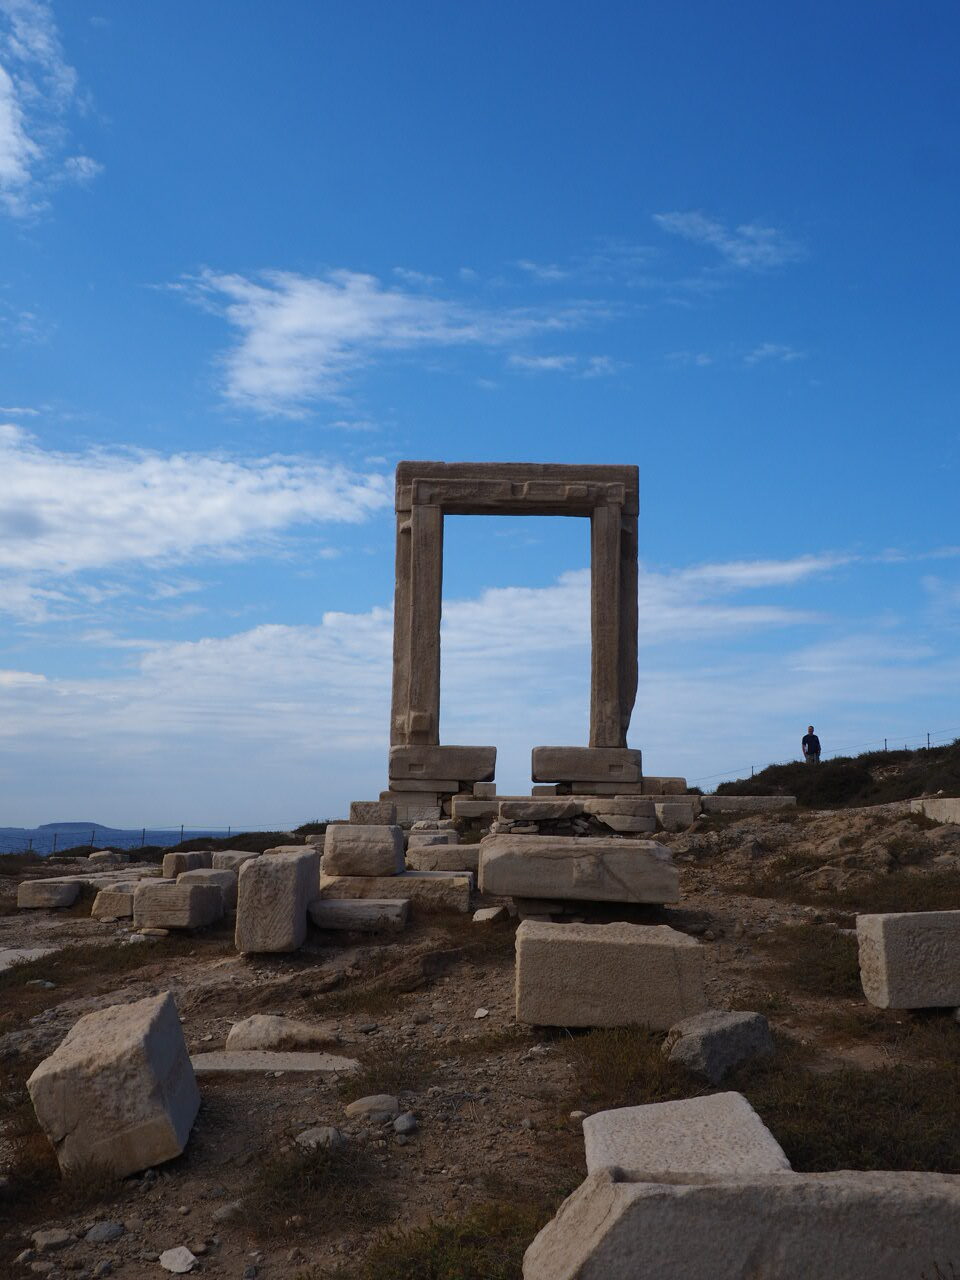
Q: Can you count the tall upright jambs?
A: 2